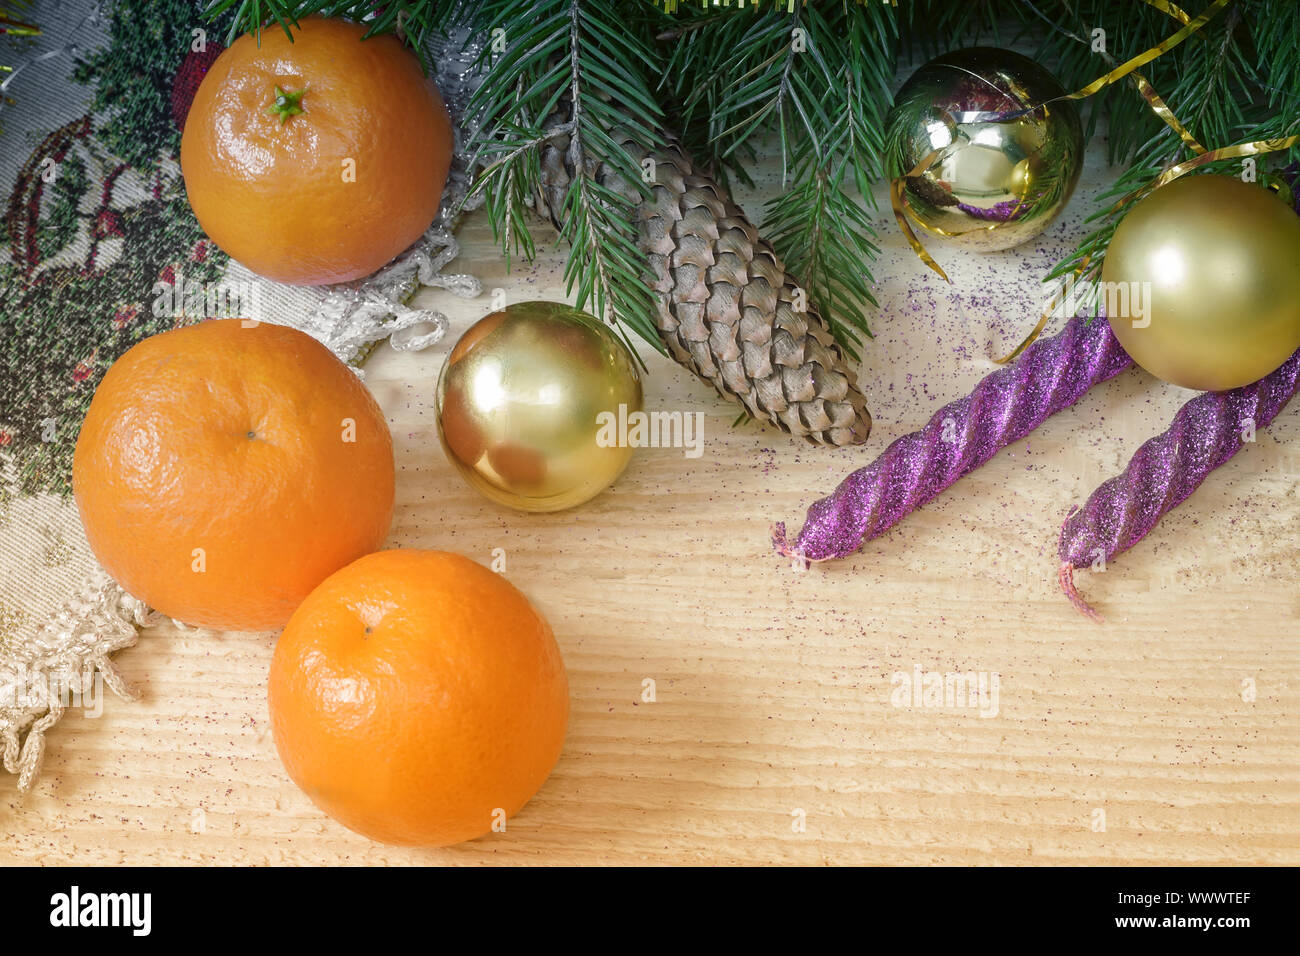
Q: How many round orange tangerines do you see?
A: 3